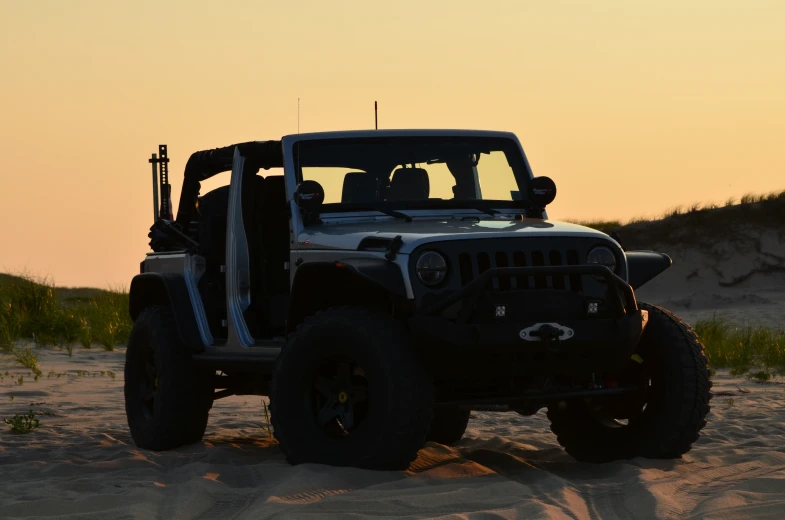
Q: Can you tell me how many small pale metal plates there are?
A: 1